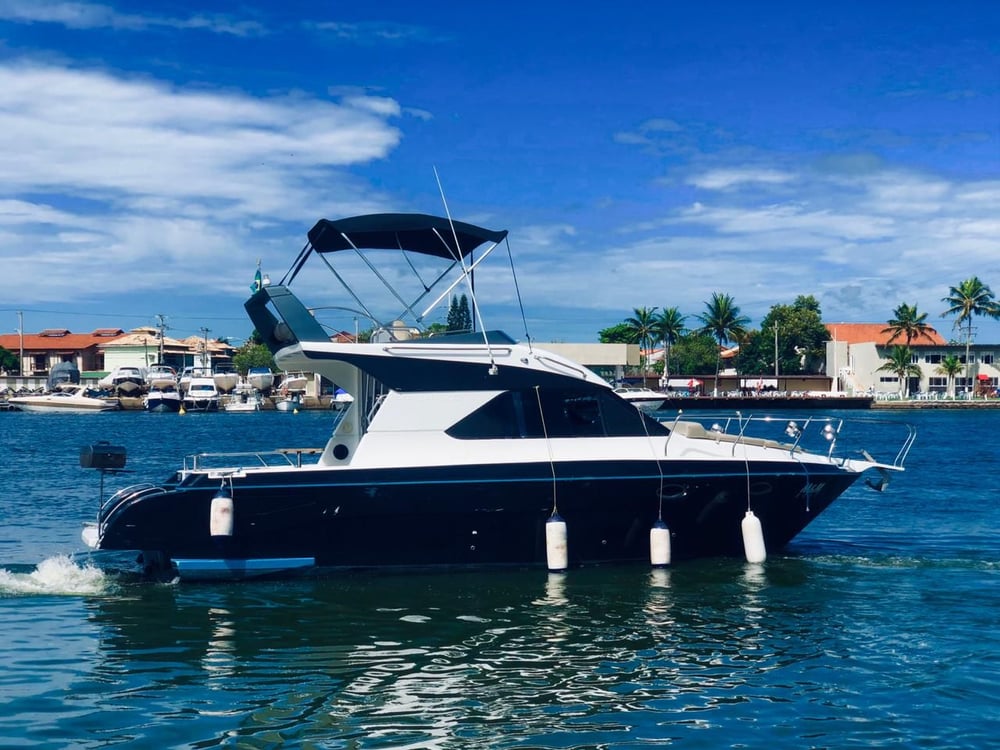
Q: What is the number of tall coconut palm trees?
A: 5